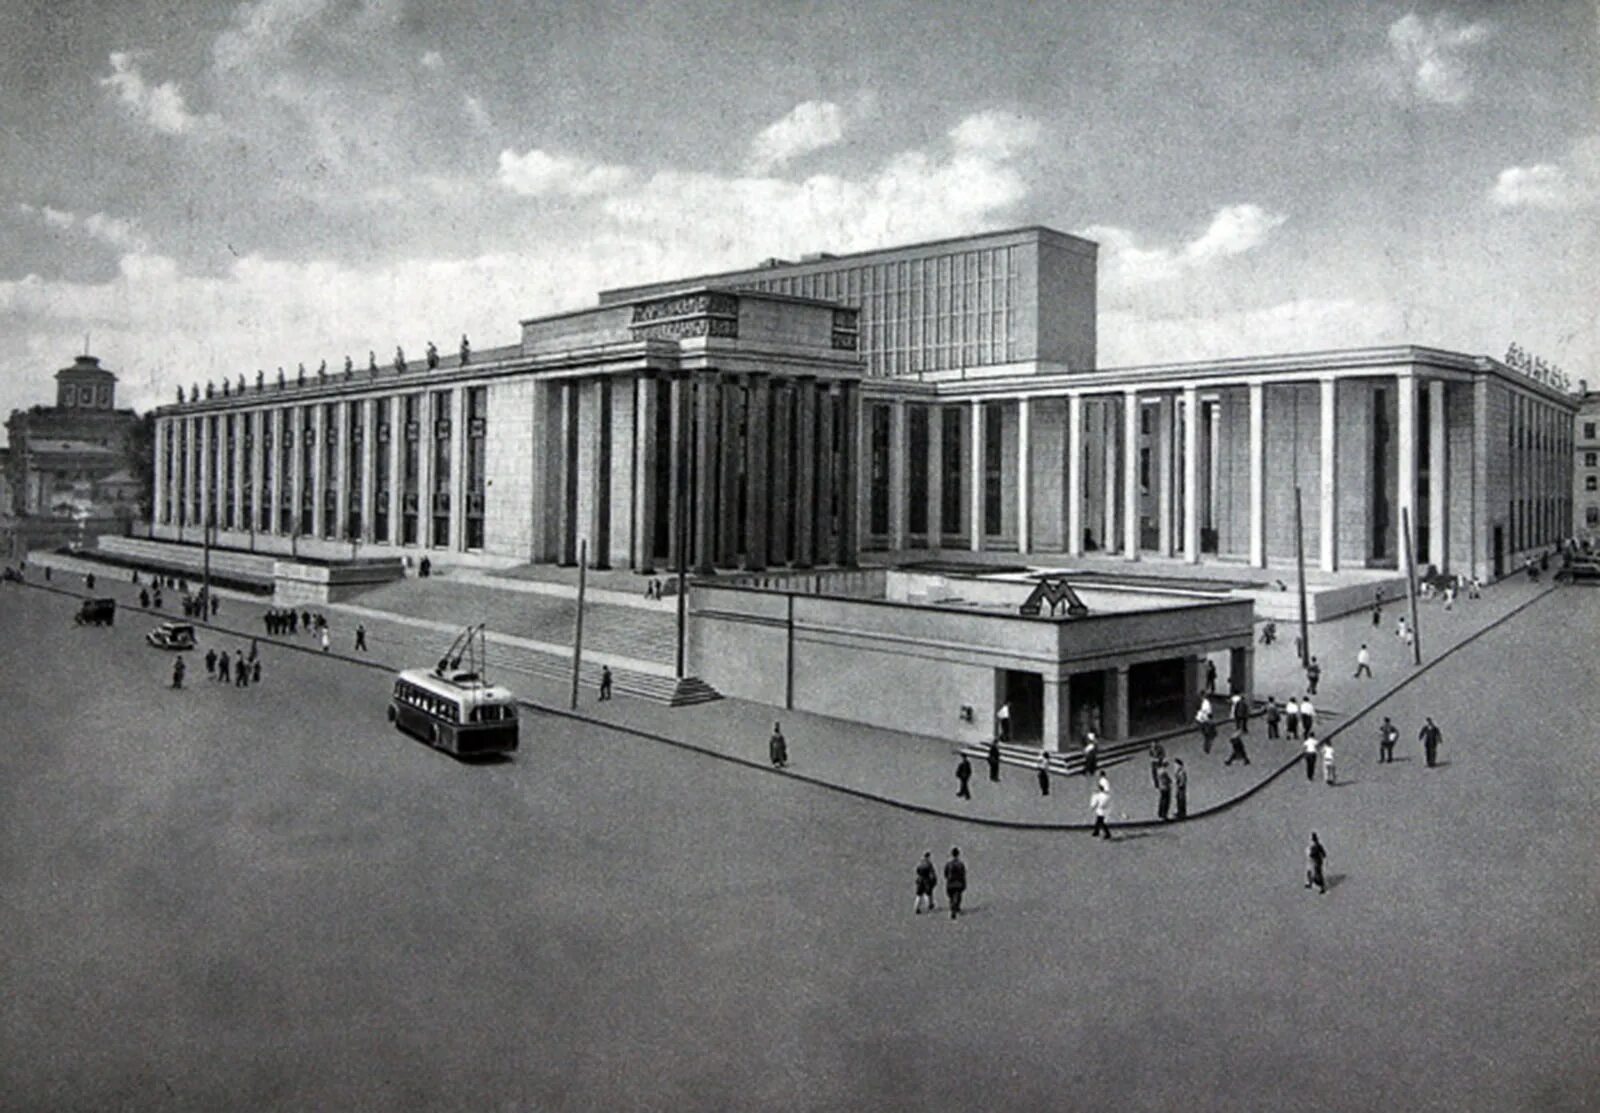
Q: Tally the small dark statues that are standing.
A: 14